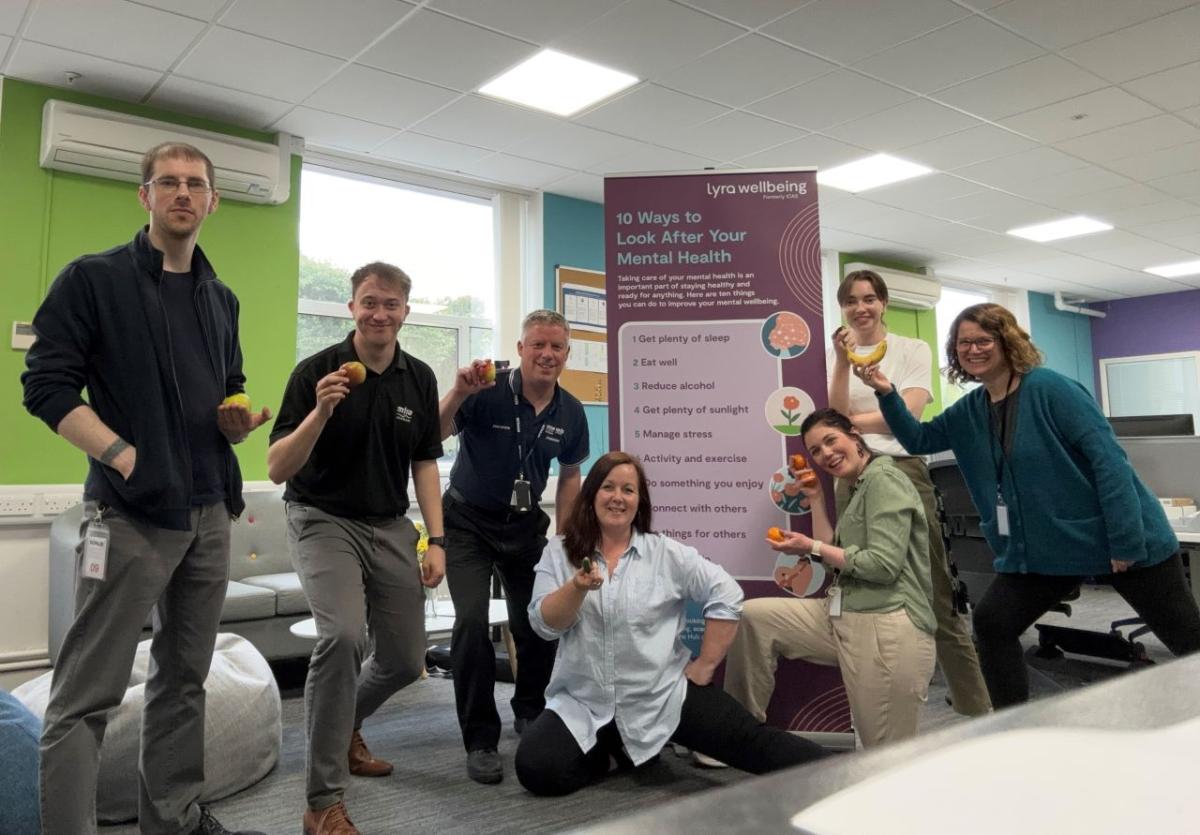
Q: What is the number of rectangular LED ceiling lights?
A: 4